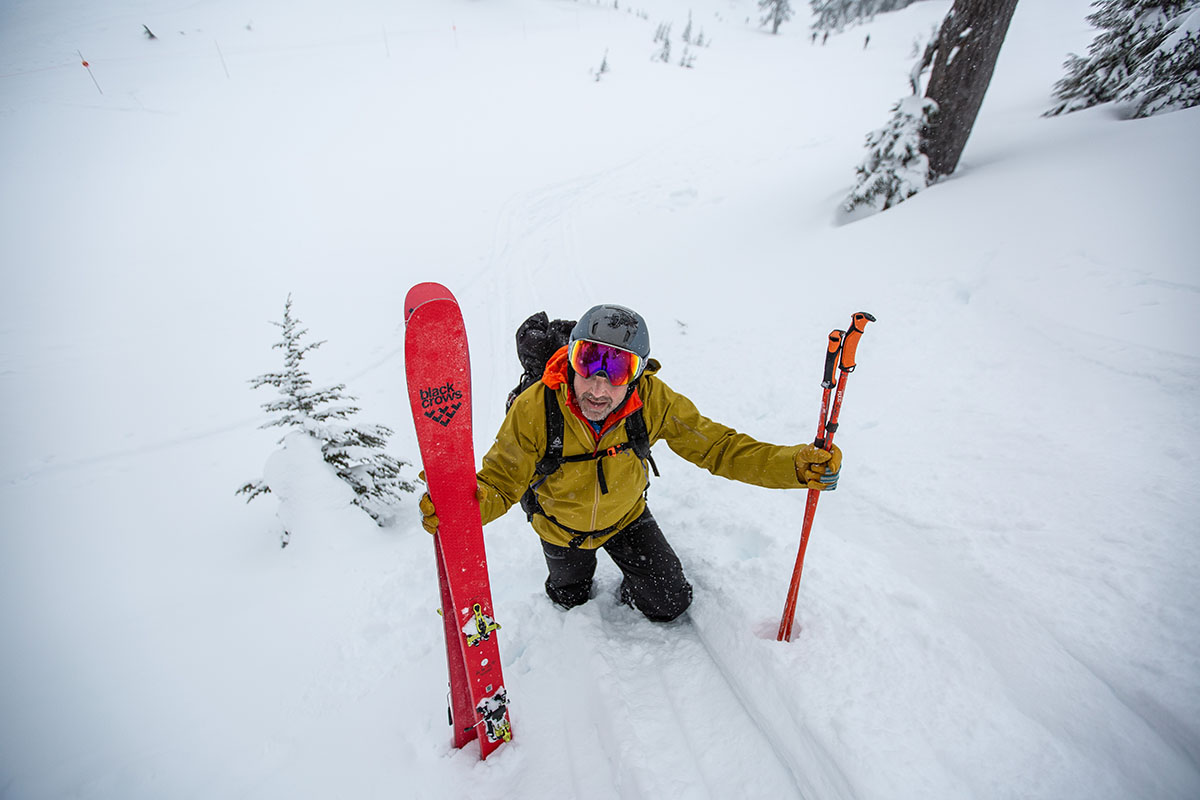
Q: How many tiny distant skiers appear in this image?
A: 3